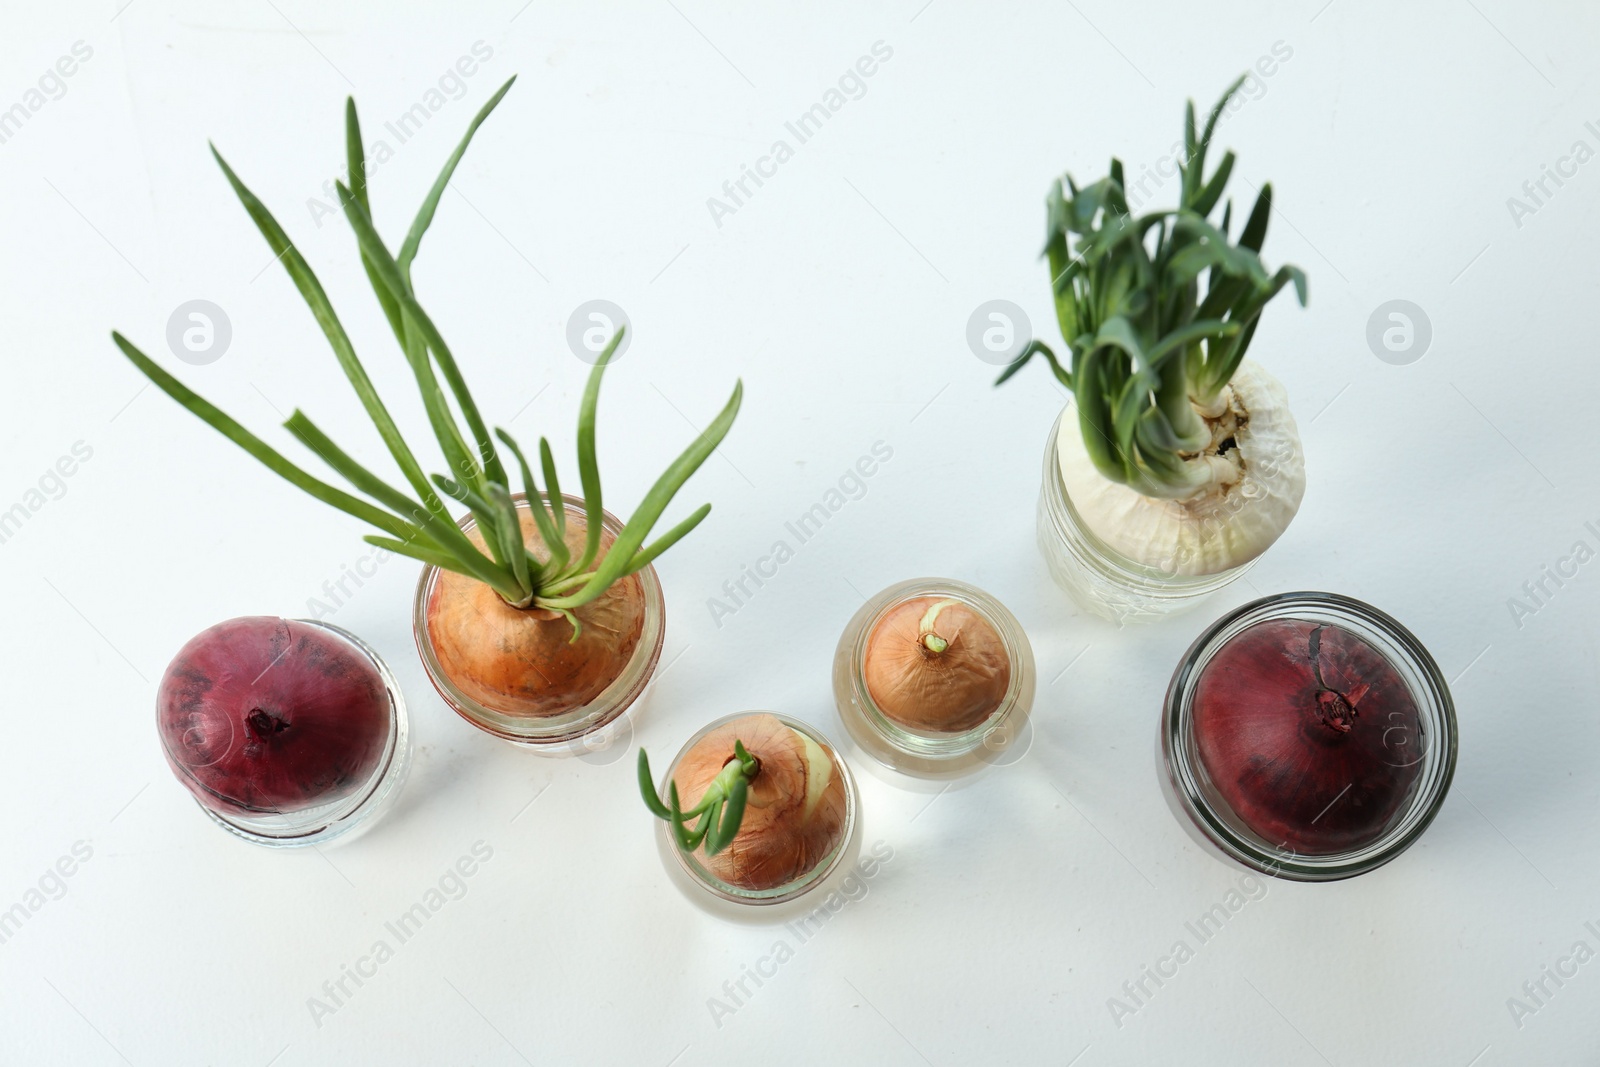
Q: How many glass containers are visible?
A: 6